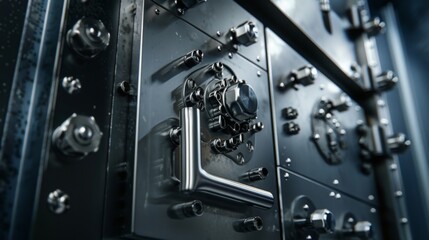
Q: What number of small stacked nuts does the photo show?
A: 2